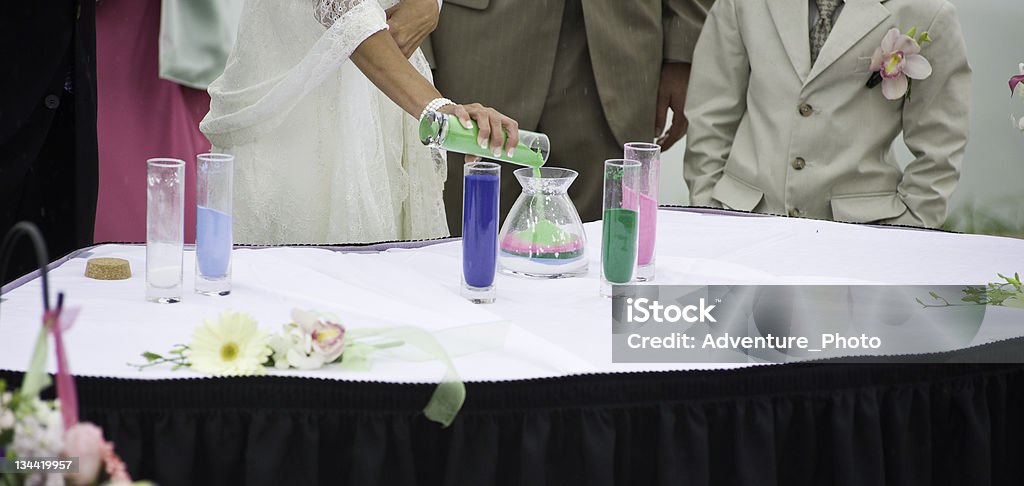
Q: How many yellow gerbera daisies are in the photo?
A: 1